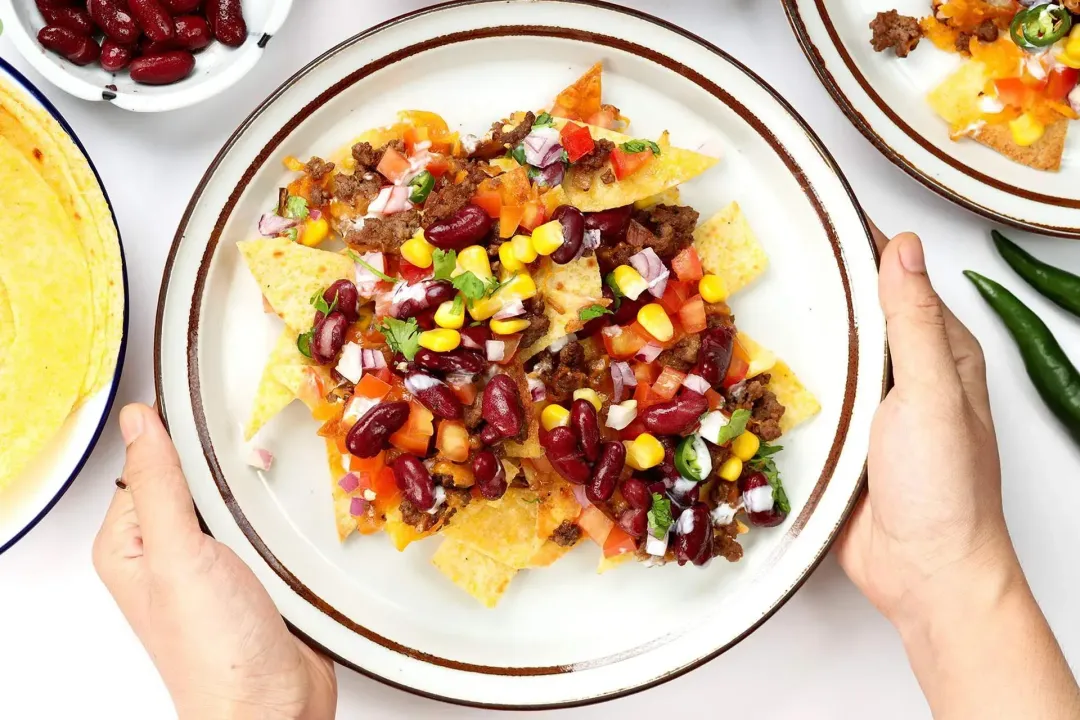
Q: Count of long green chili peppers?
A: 2